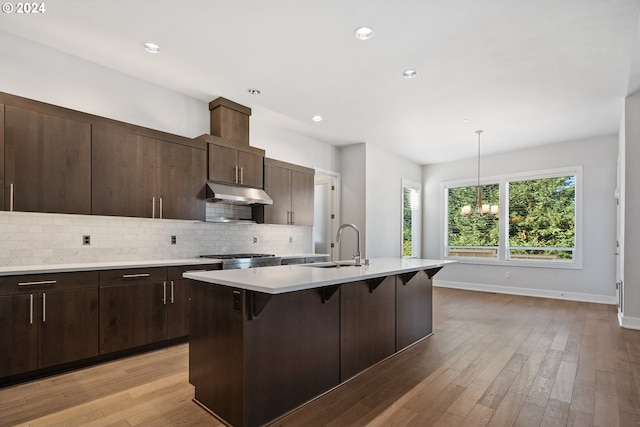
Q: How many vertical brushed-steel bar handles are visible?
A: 11